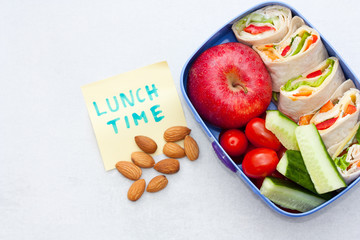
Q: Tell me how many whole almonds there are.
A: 9